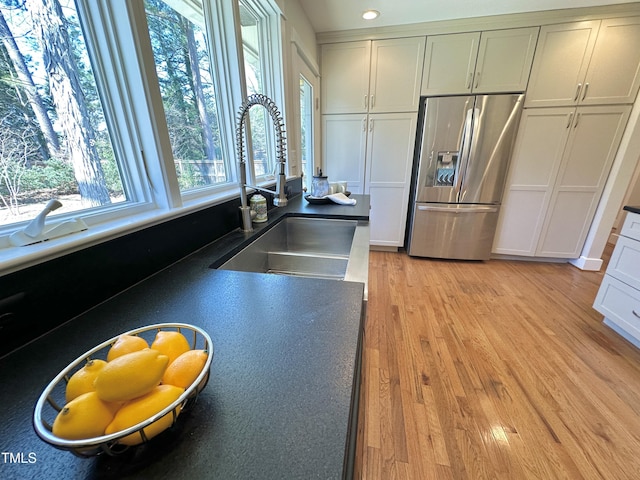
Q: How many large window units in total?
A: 3